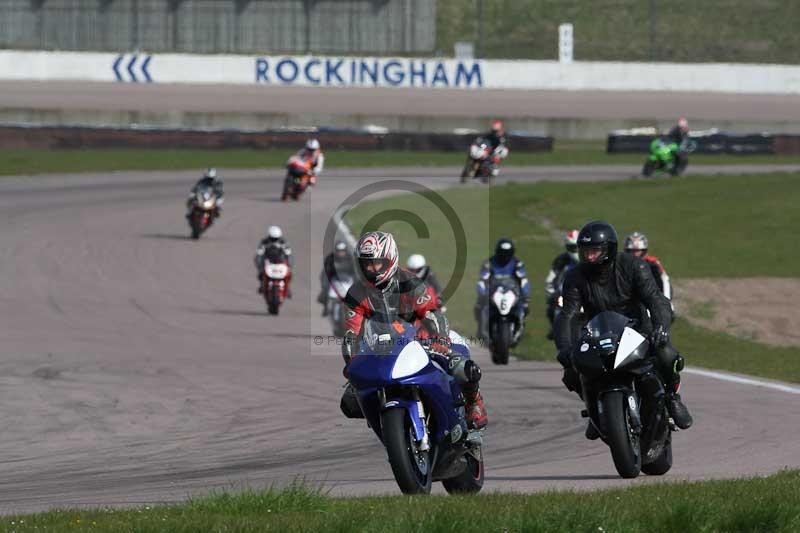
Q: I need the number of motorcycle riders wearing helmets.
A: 12